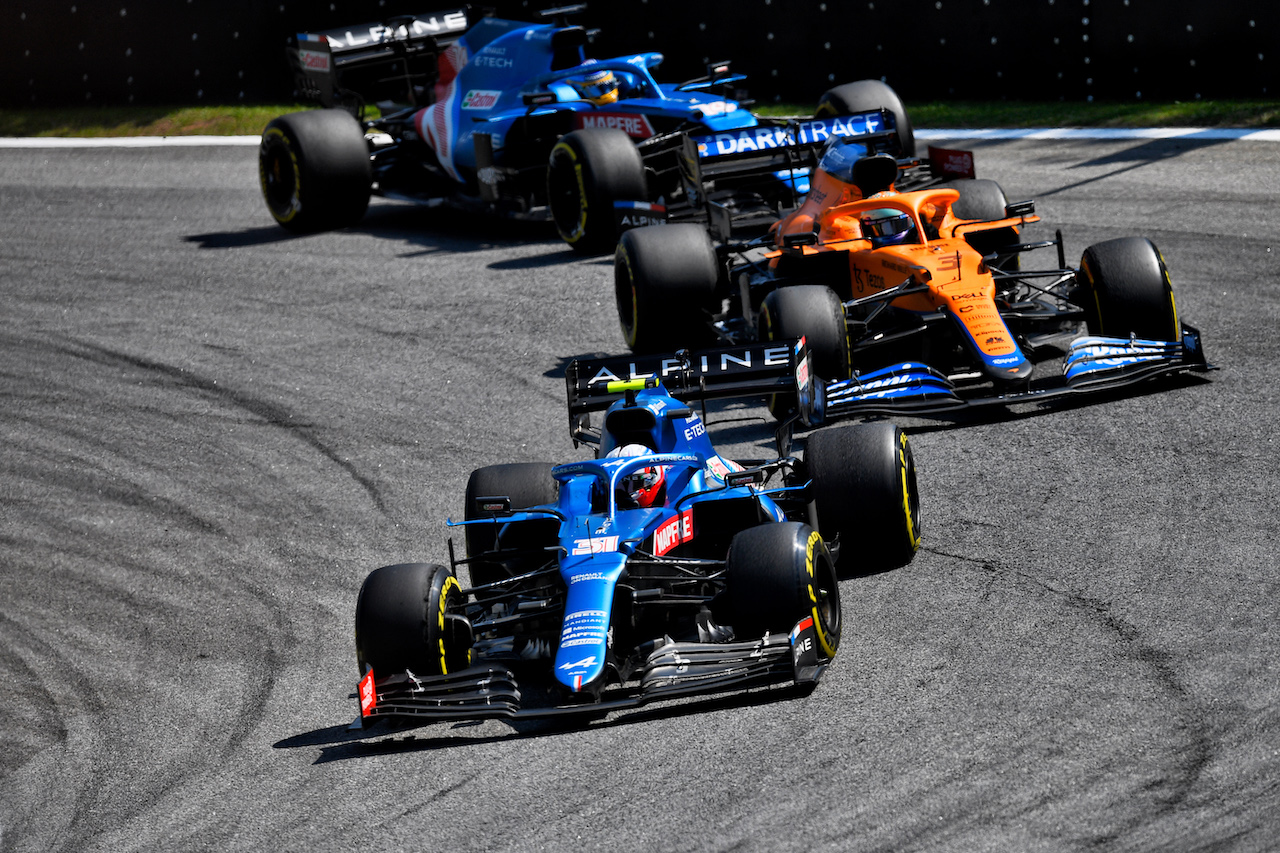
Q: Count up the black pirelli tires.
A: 11